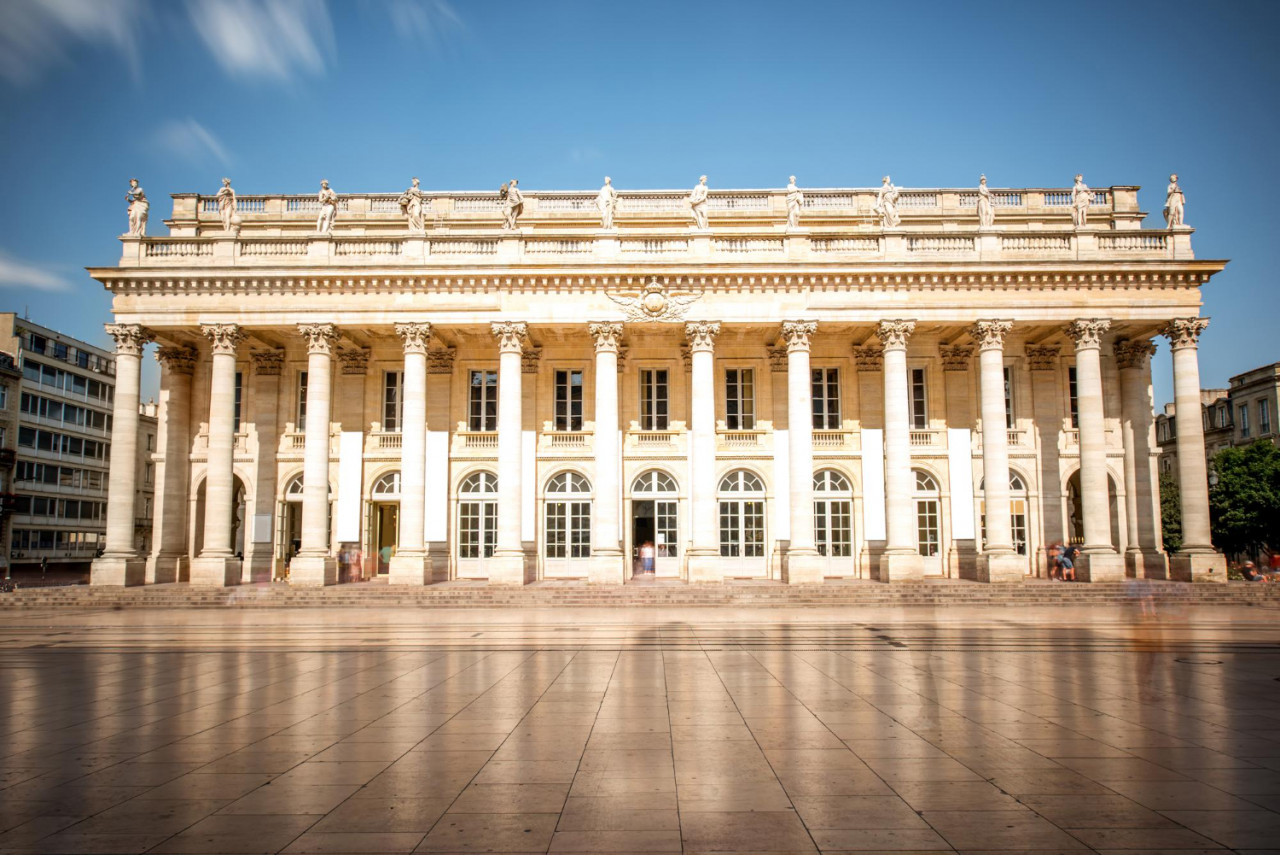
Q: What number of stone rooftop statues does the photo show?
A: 12